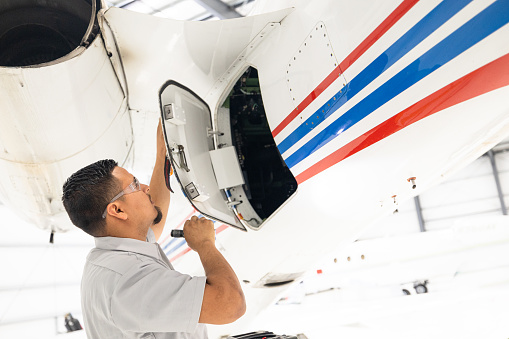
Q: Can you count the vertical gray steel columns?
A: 2